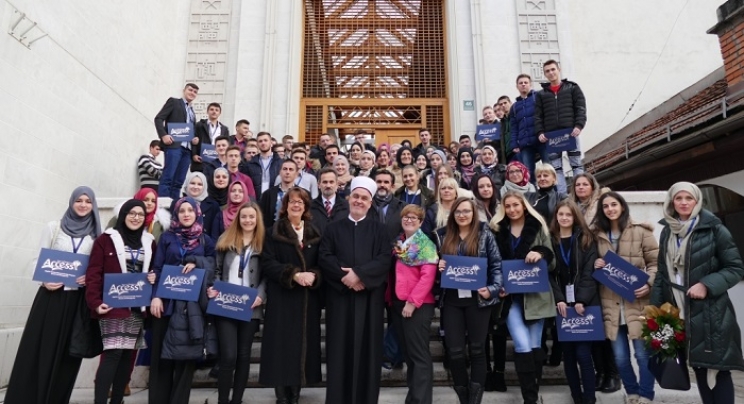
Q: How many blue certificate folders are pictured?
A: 12